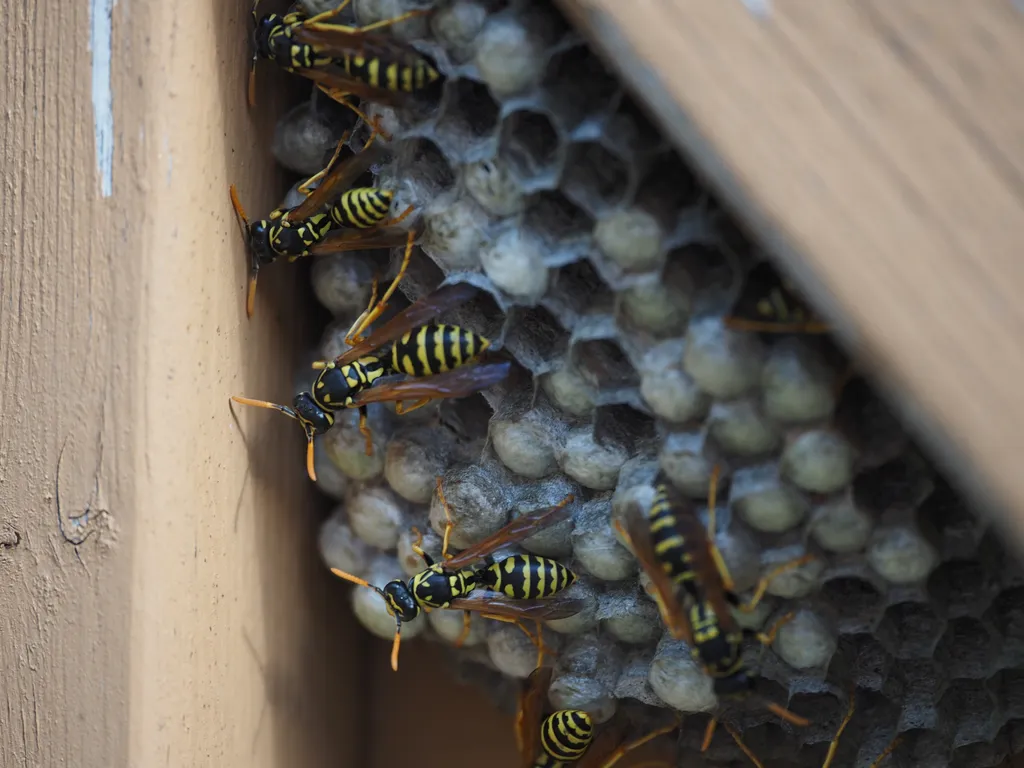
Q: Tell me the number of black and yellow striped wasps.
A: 7